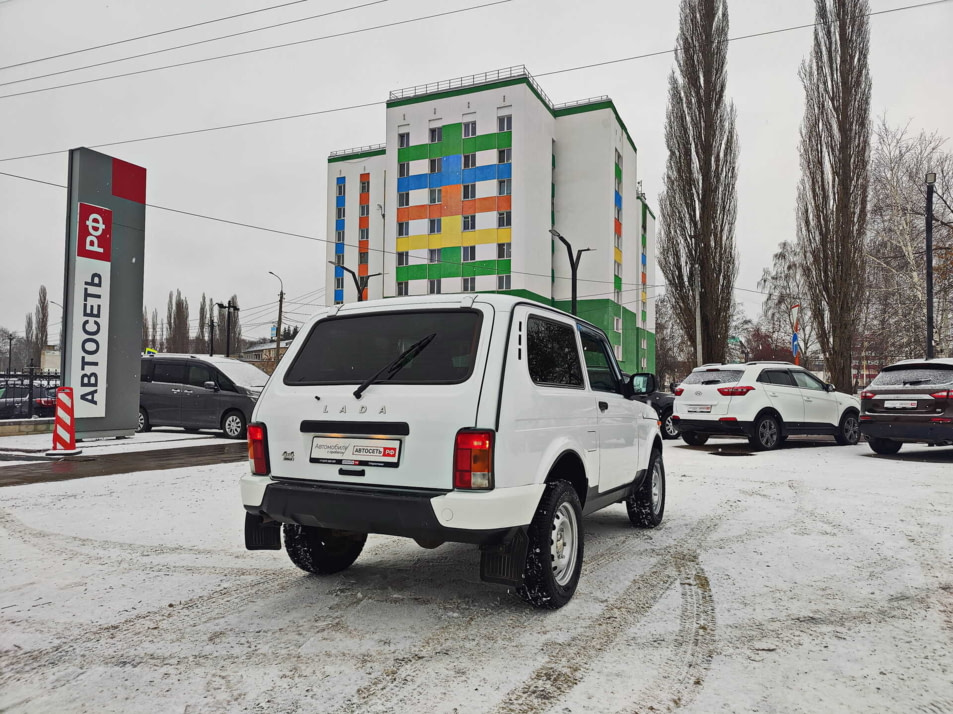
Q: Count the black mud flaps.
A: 2